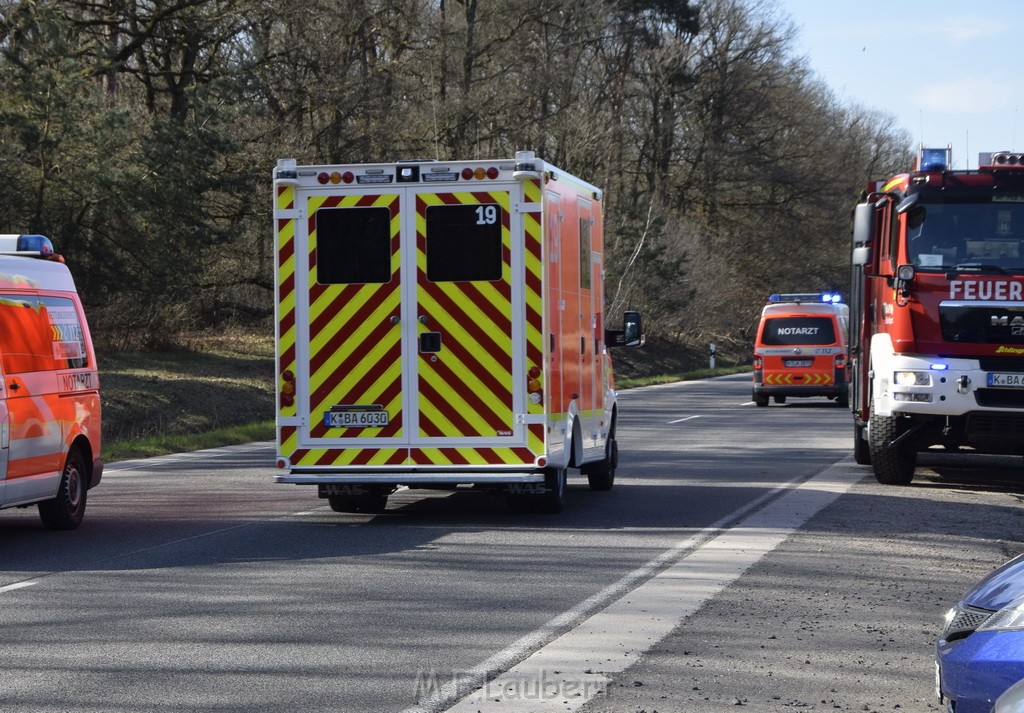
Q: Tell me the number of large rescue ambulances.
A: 1